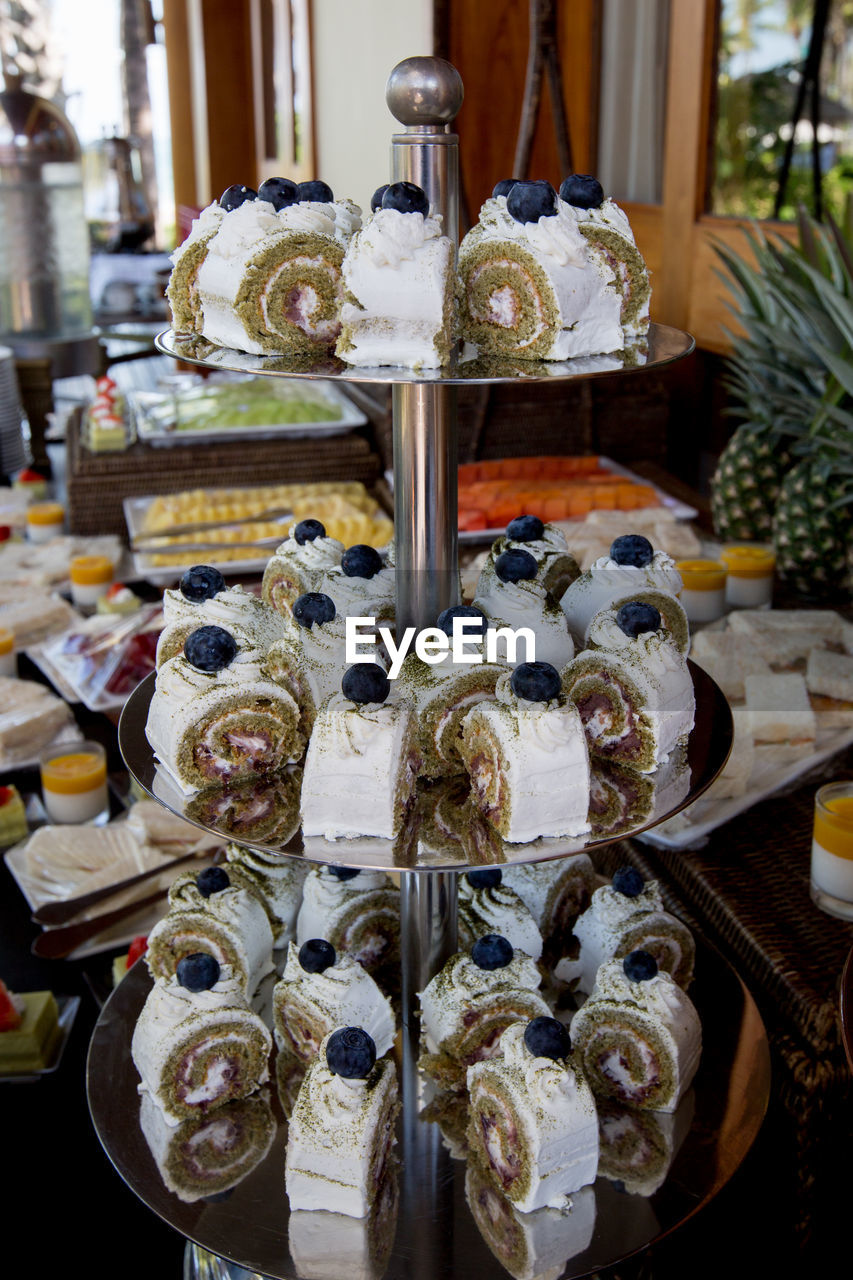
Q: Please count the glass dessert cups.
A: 7